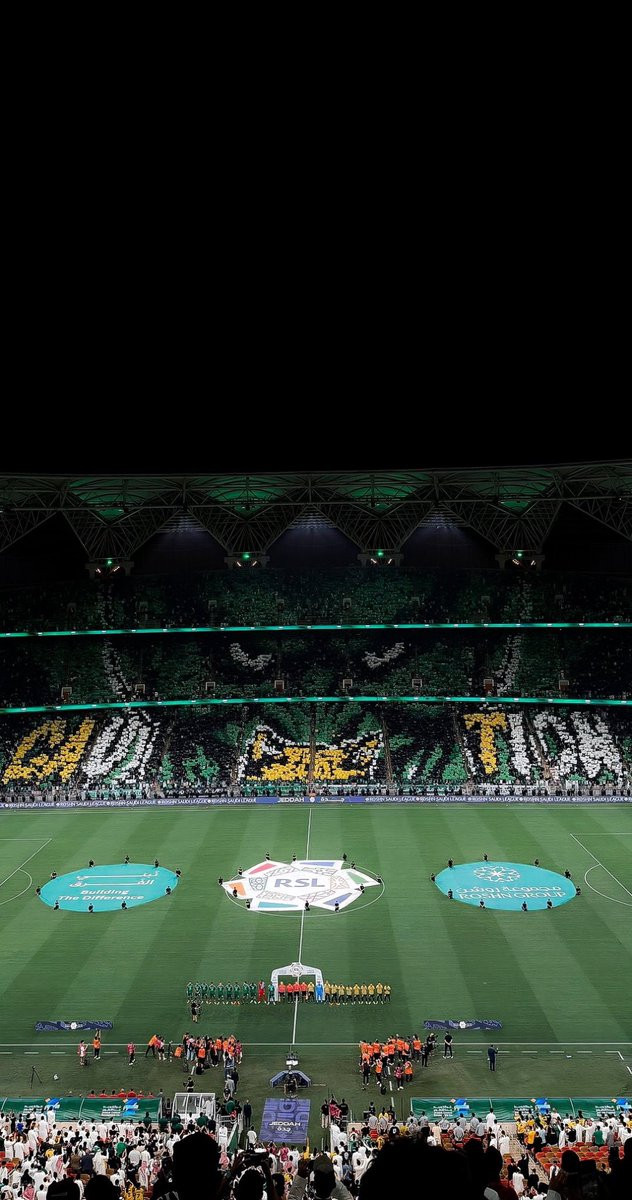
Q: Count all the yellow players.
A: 10